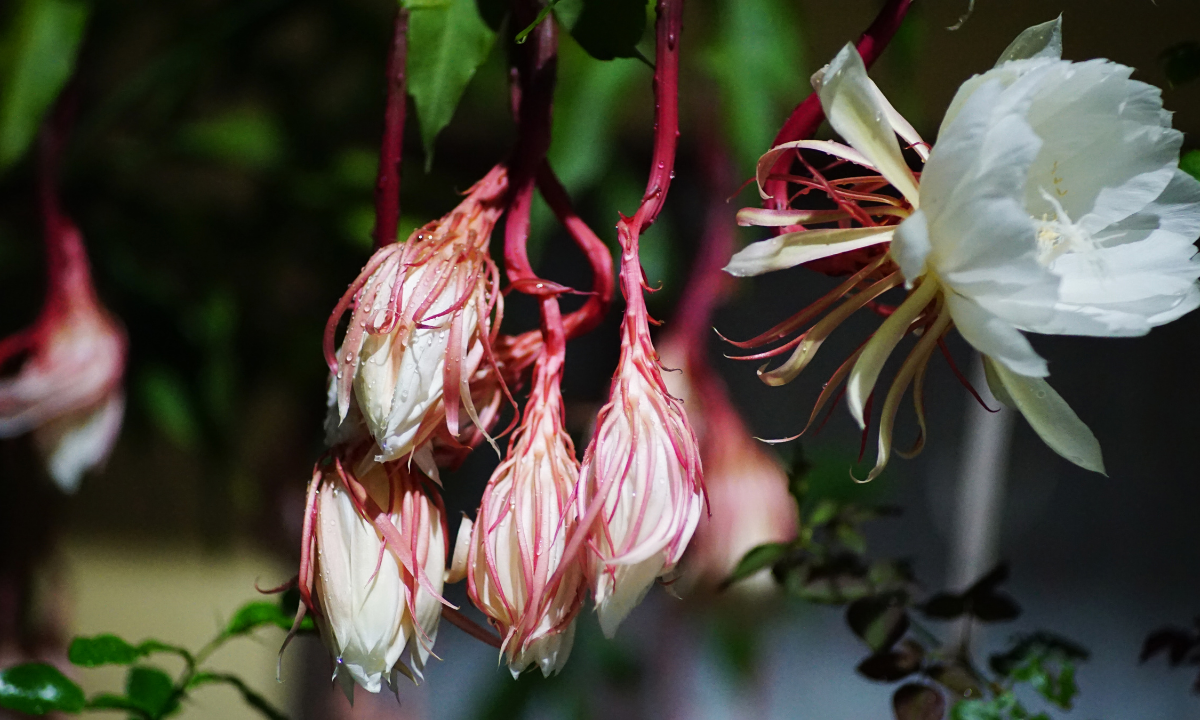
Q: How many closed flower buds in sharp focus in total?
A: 4